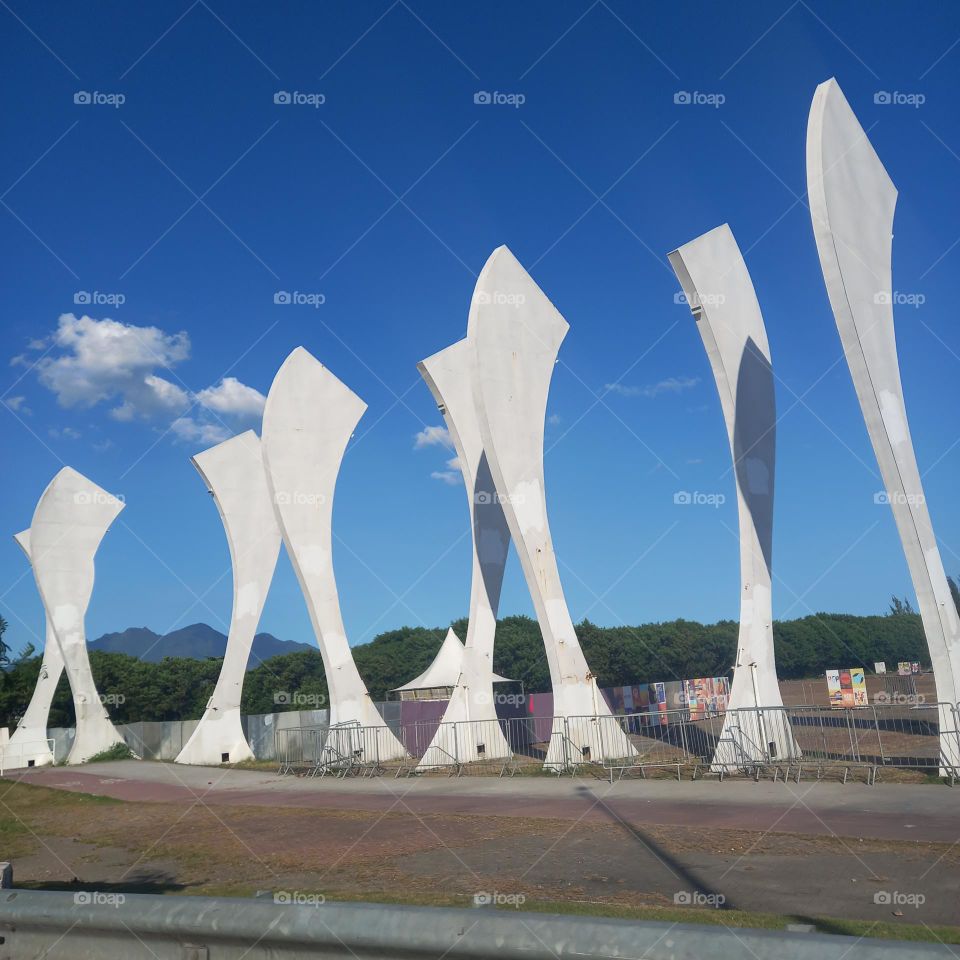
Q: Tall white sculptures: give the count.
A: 8